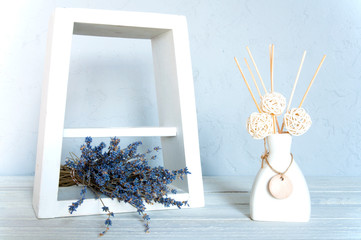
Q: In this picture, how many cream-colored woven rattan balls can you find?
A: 3